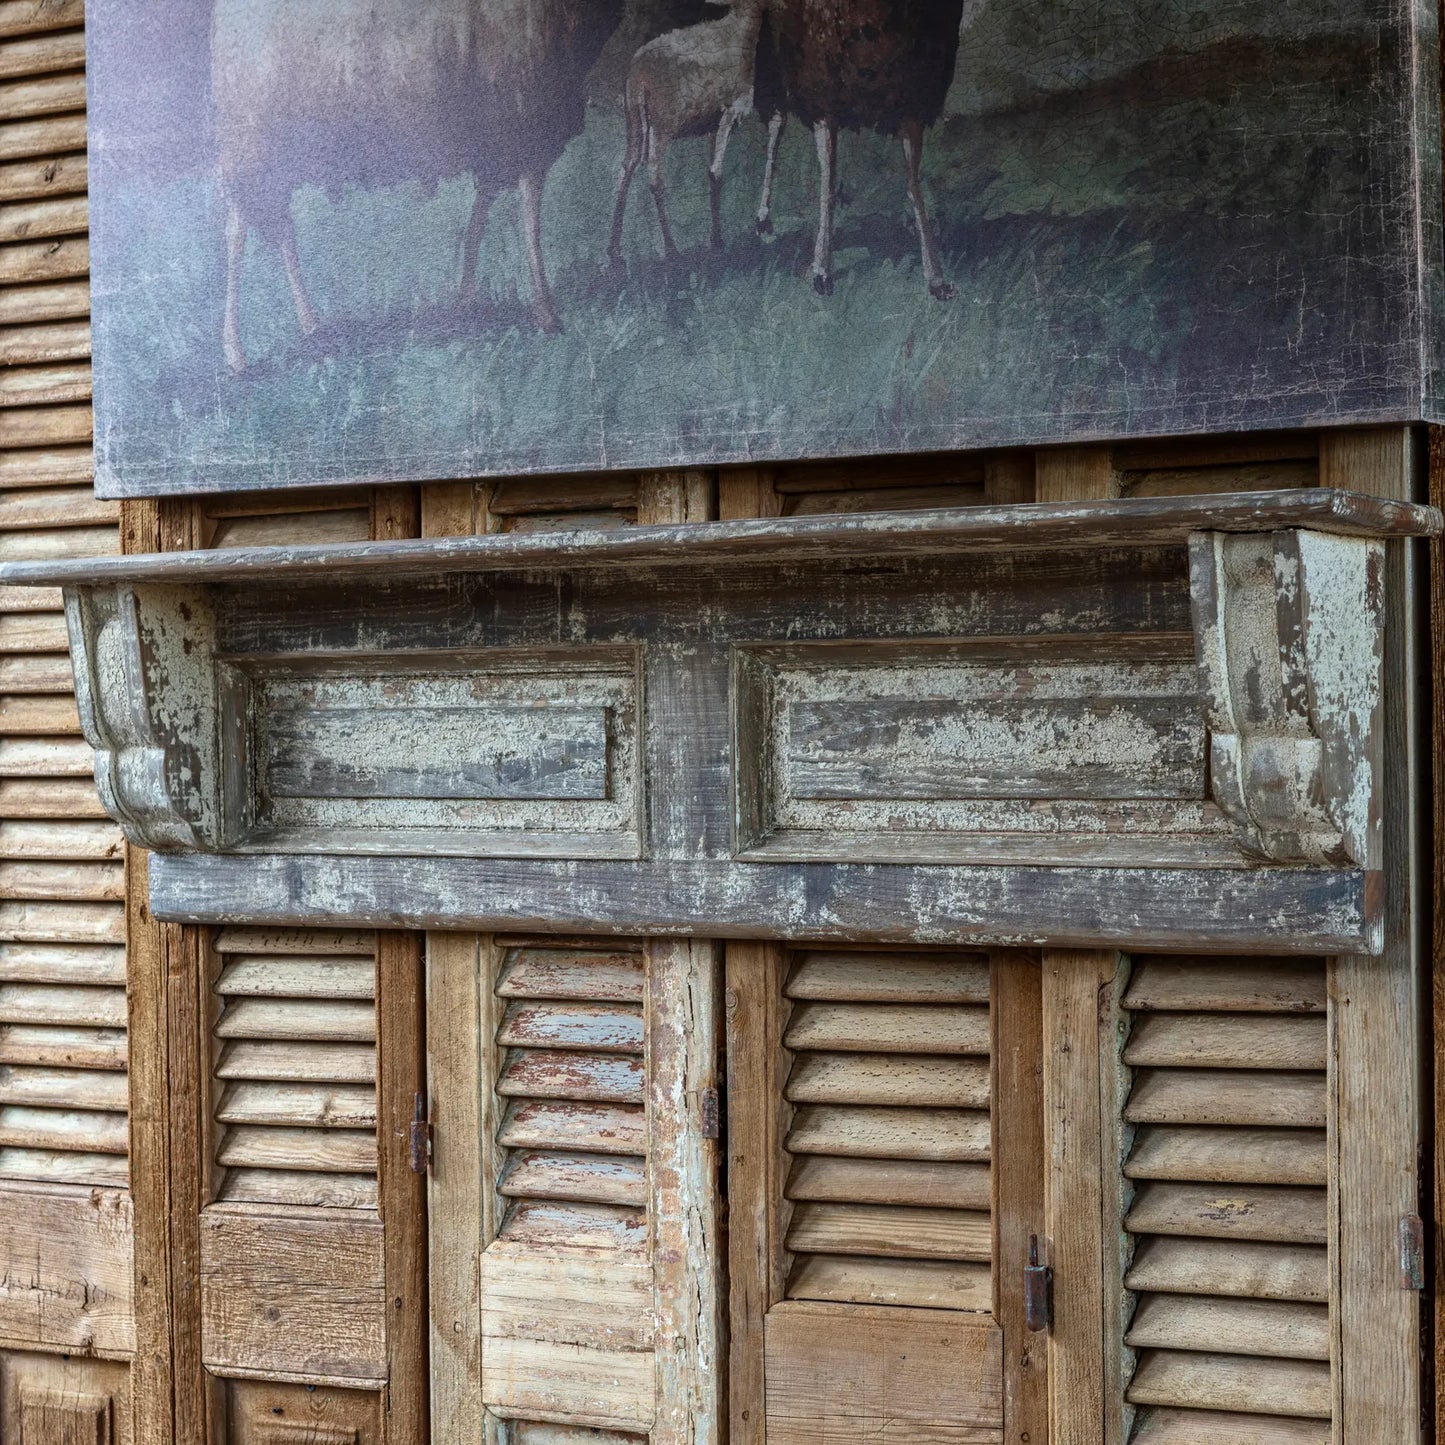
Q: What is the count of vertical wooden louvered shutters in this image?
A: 5